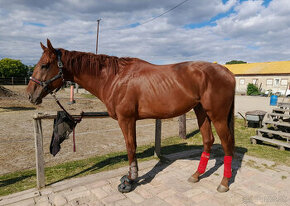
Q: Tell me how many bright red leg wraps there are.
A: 2